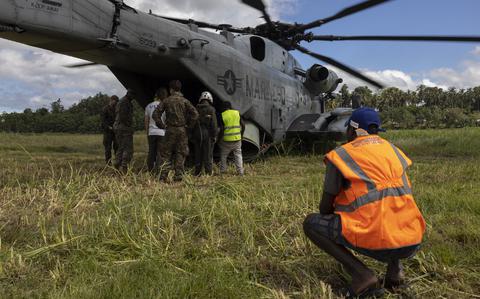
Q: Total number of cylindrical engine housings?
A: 1